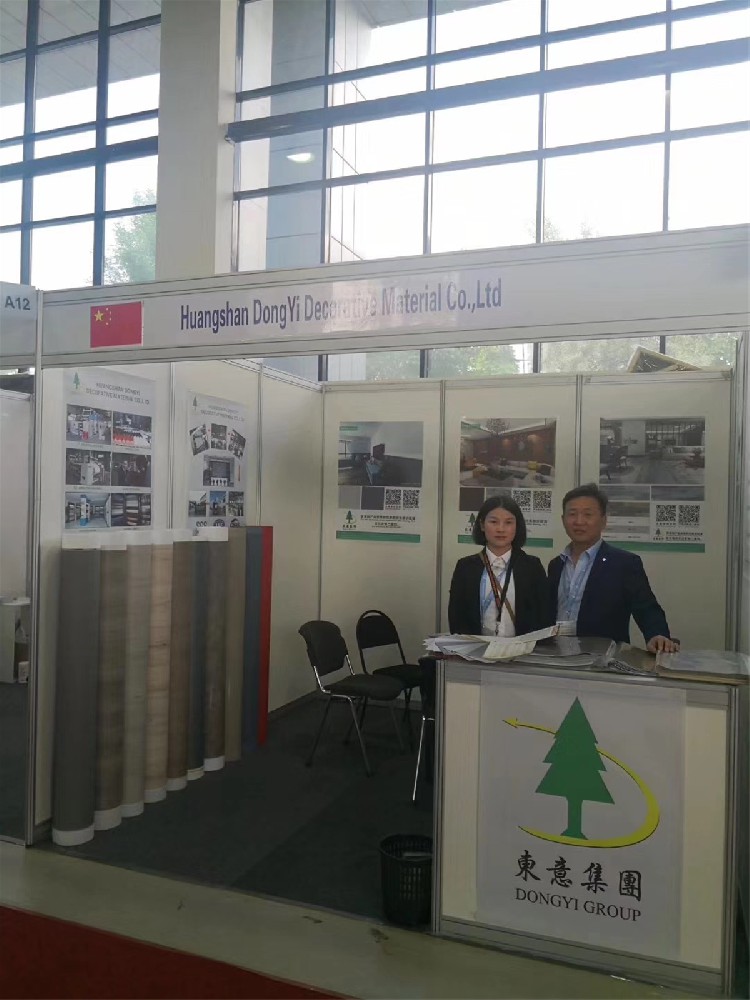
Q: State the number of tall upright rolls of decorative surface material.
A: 10